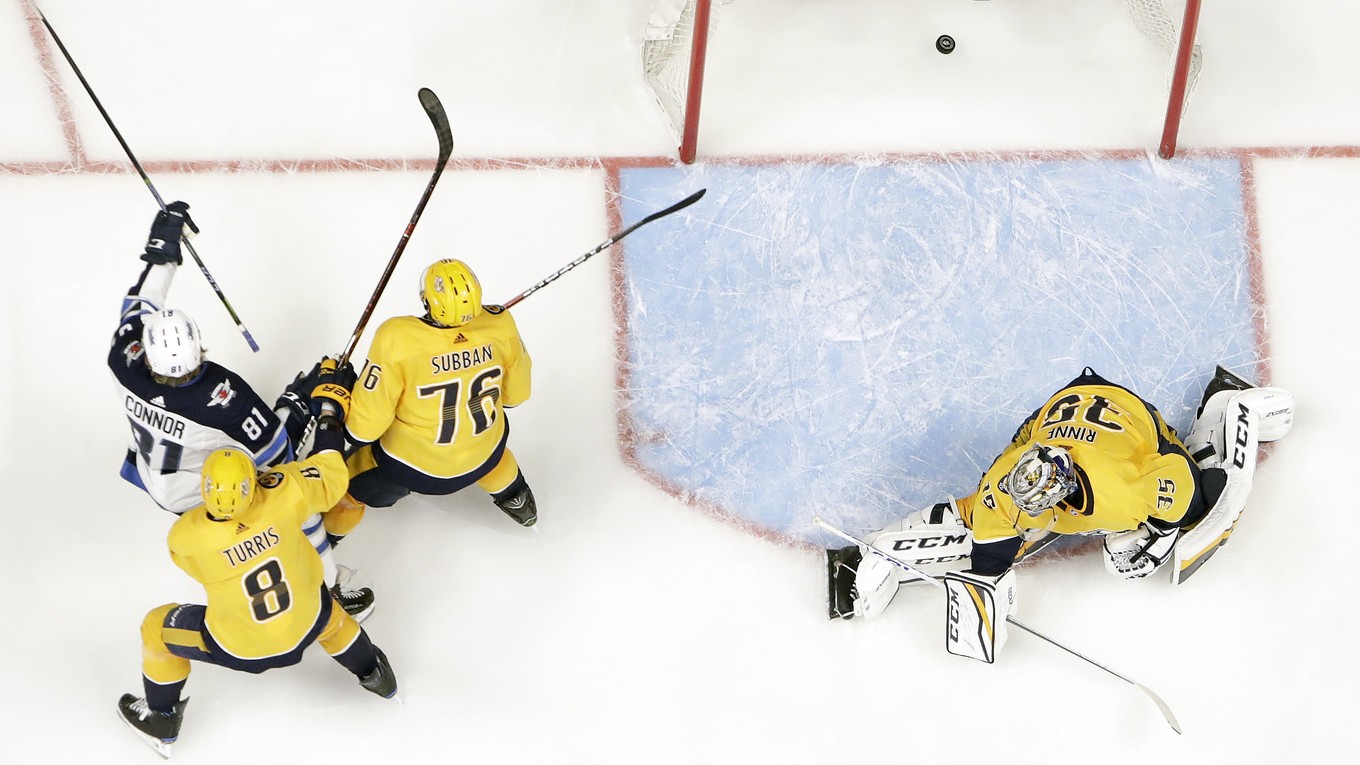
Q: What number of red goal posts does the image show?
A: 2